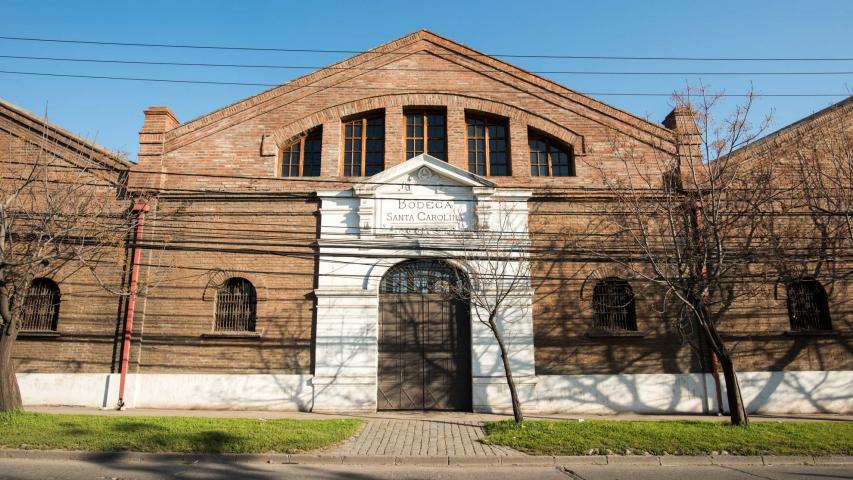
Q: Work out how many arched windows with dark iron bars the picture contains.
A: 4